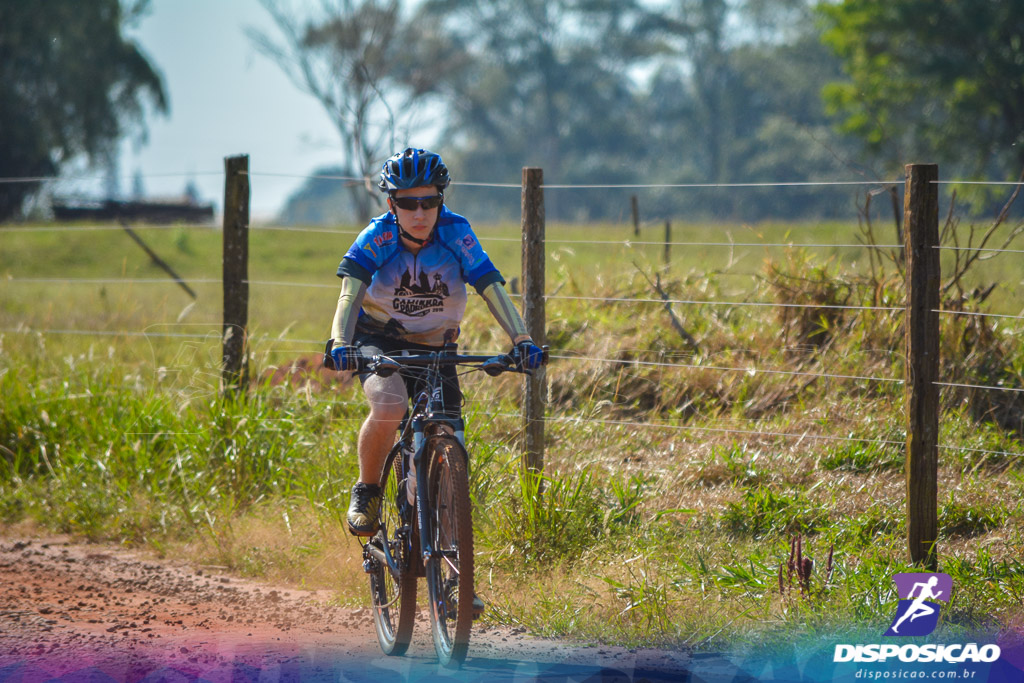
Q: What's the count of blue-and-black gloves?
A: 2